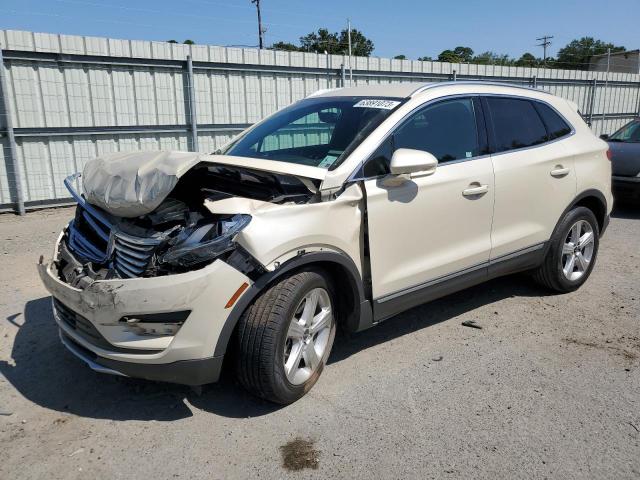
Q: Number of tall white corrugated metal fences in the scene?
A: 1